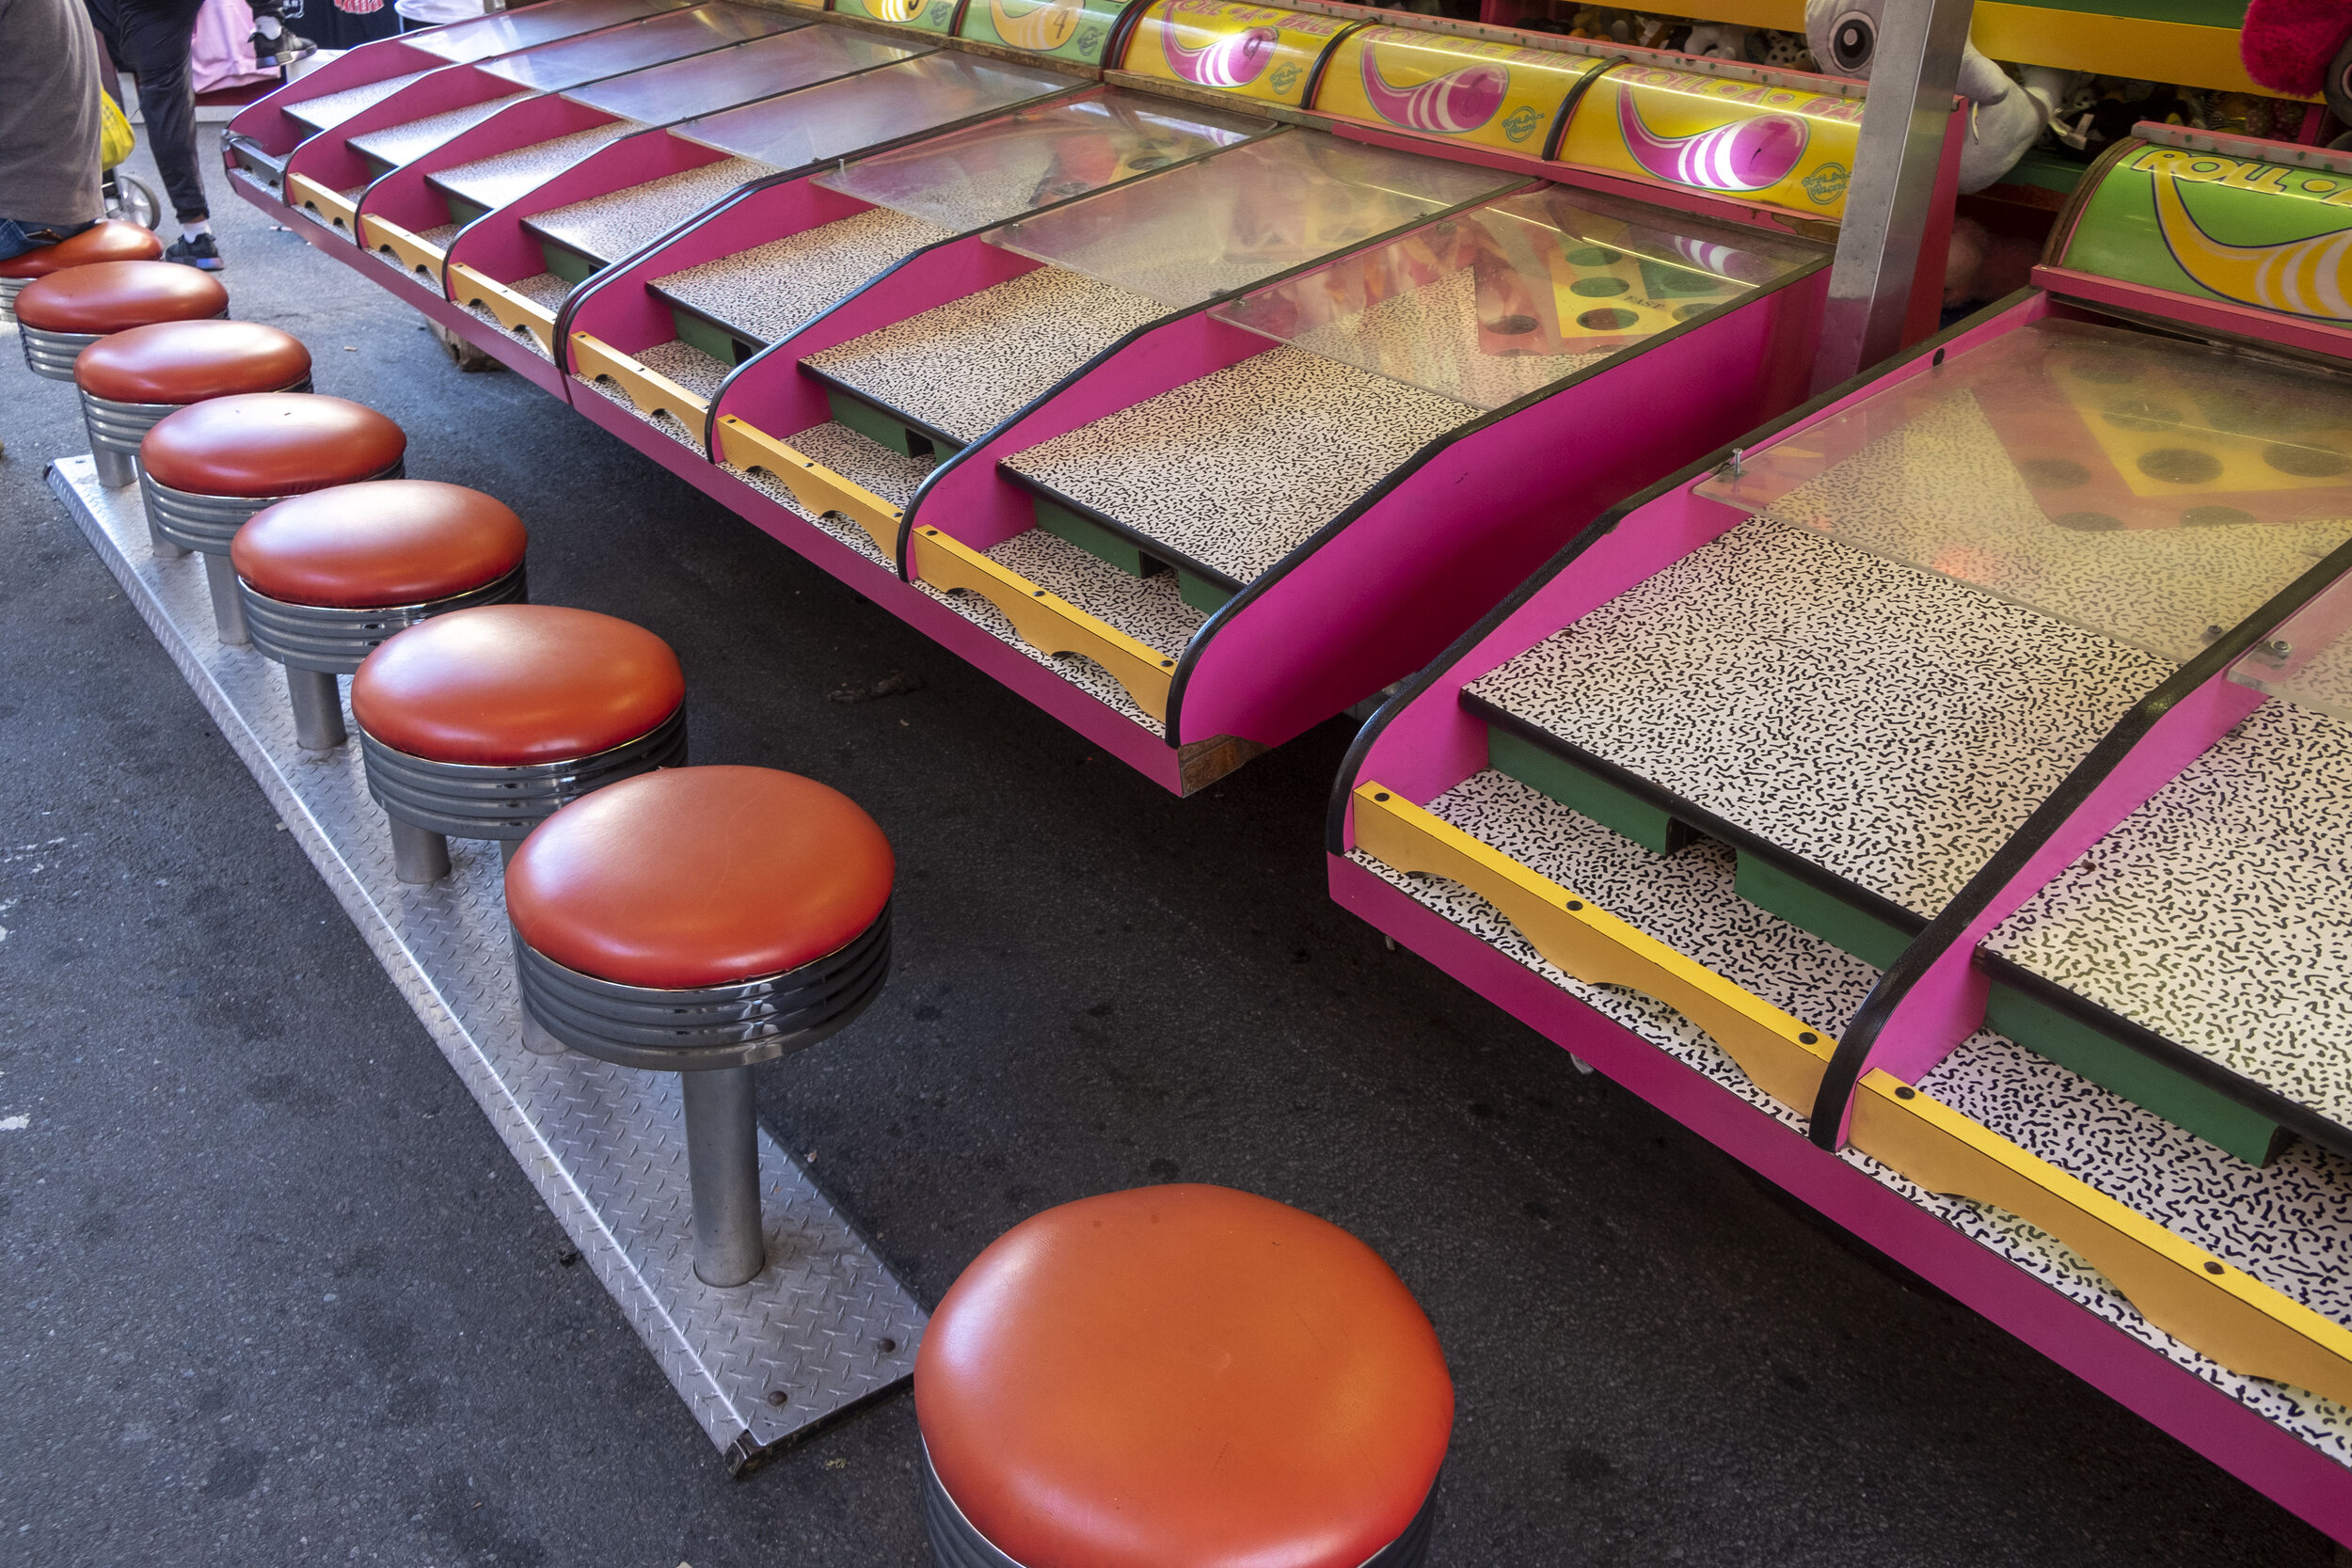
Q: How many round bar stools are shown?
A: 8